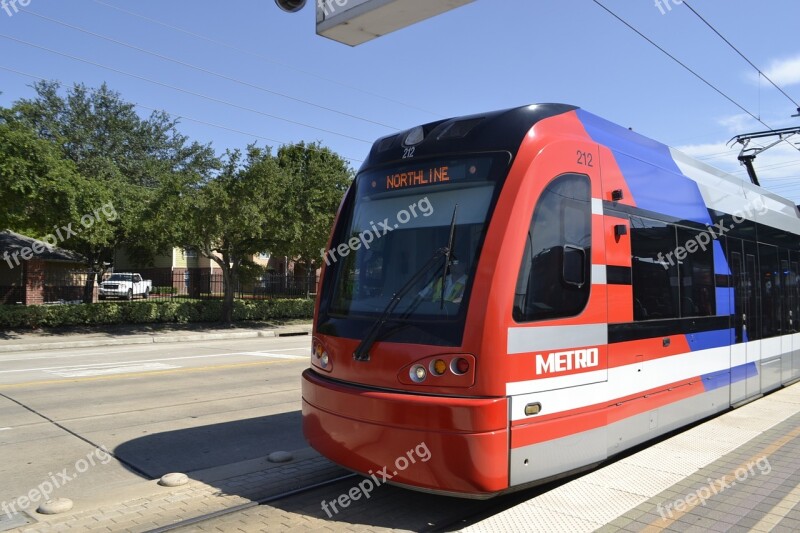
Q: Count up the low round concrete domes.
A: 3